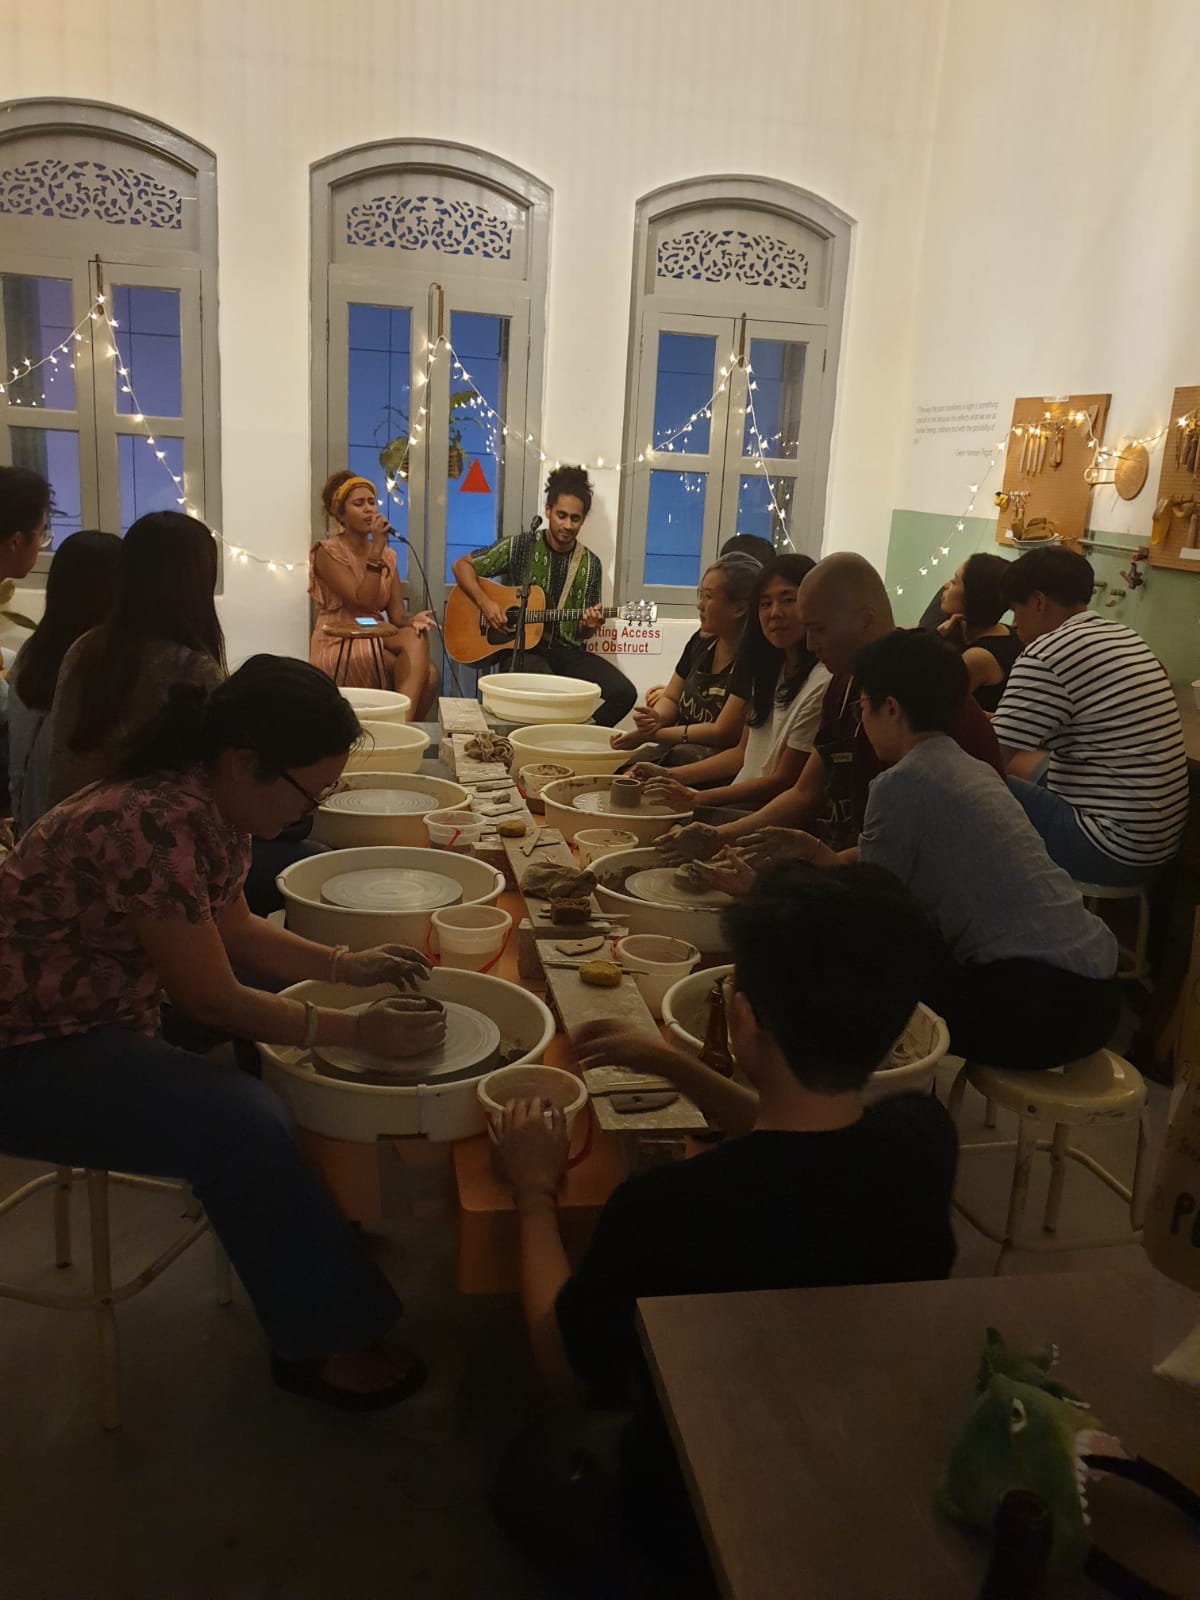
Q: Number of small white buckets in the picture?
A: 6